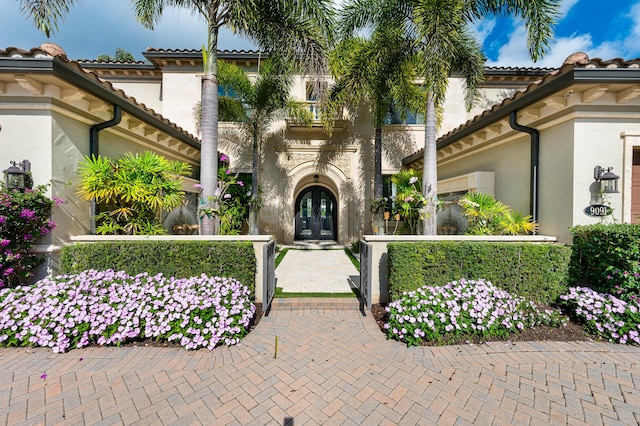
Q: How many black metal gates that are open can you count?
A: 2